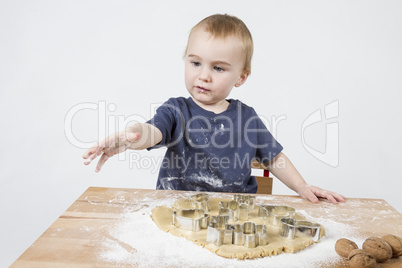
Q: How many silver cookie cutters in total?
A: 8